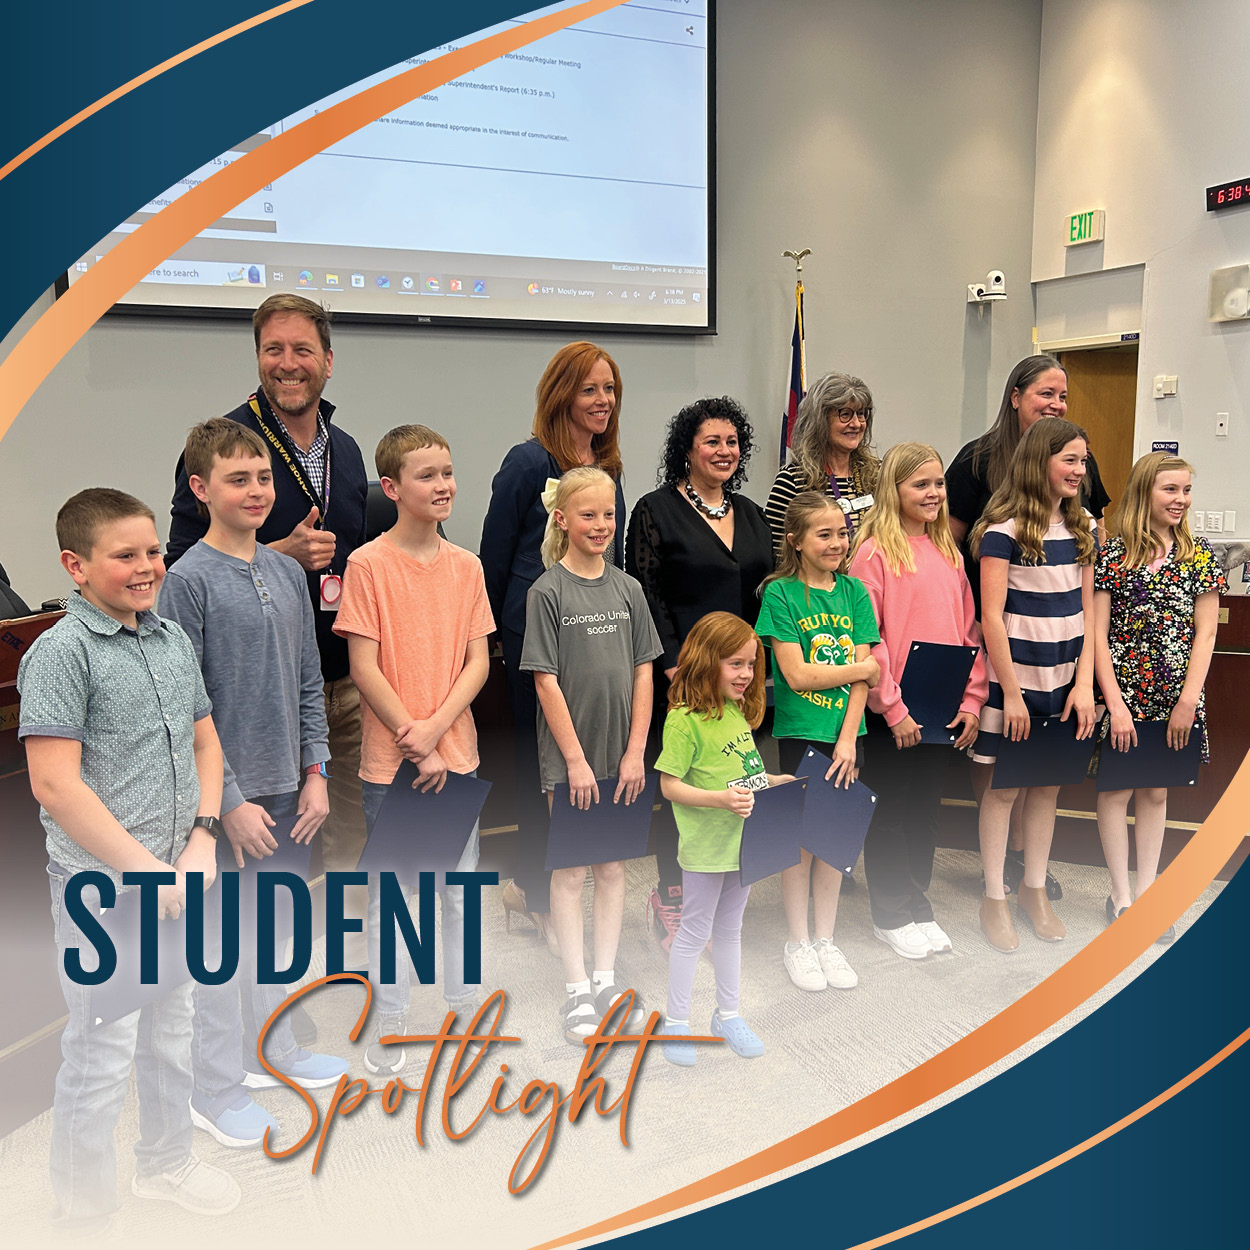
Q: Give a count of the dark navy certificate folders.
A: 9